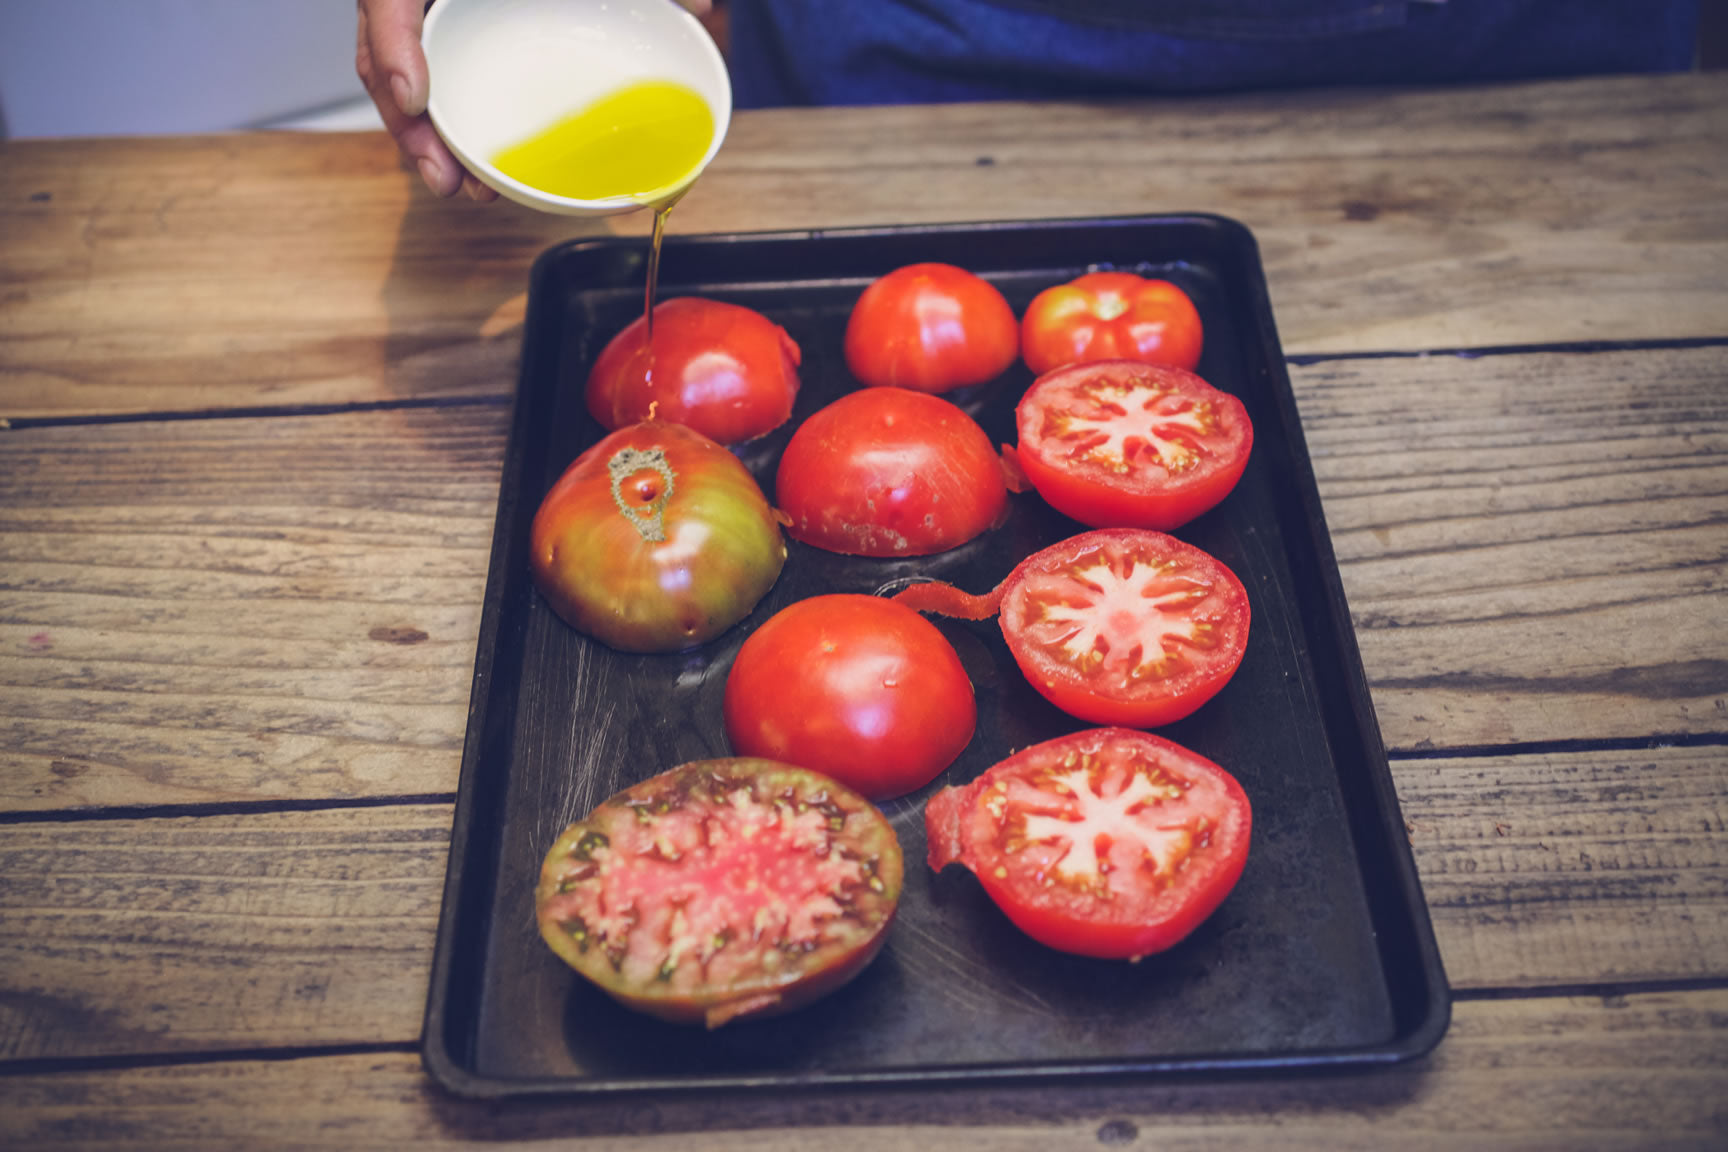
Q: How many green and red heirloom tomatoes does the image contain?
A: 2